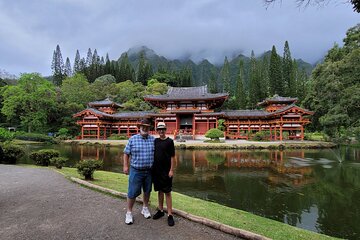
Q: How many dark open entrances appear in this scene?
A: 1